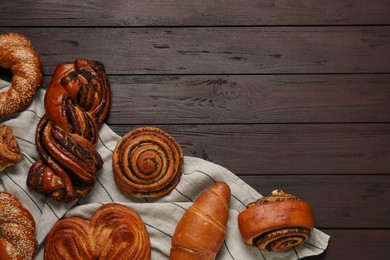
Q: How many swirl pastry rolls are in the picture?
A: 2